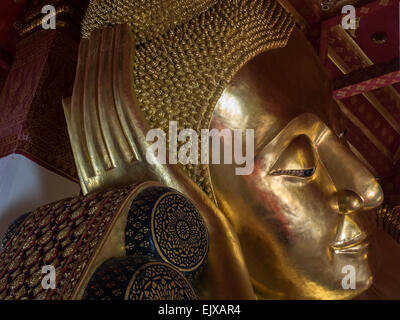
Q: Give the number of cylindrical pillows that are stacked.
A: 2